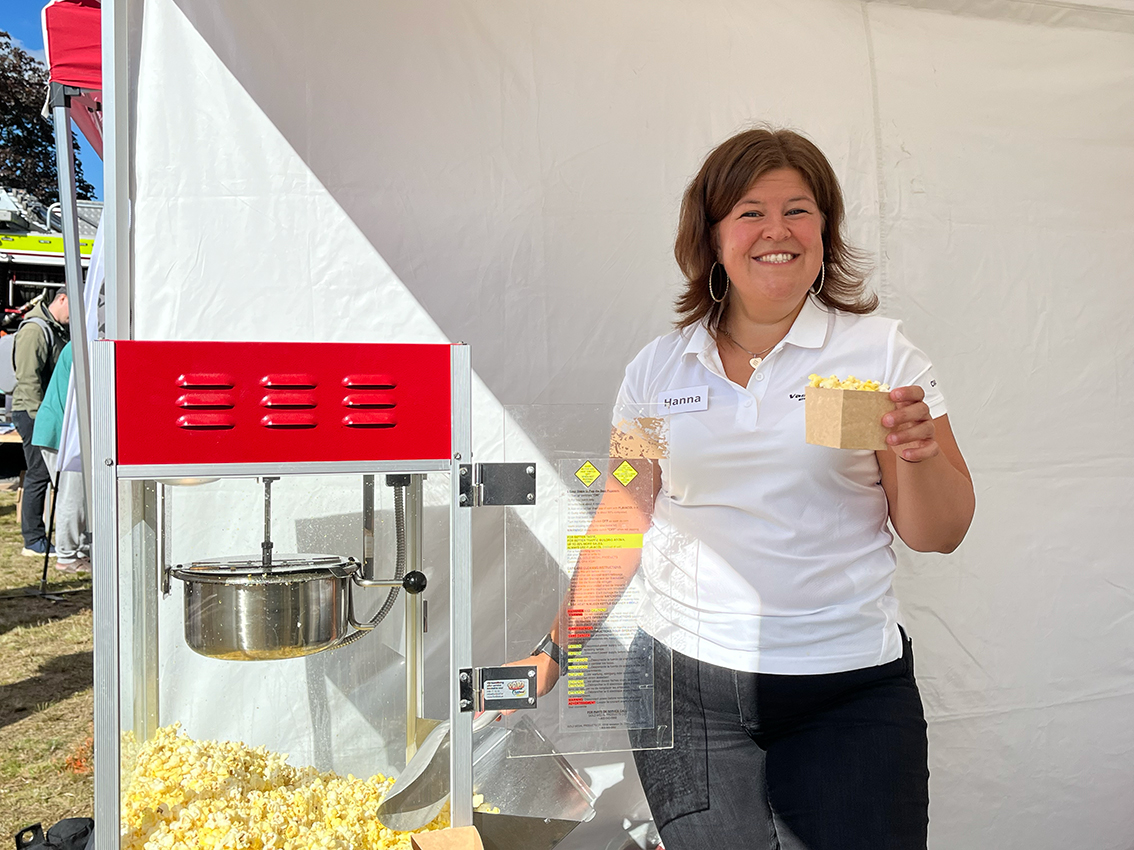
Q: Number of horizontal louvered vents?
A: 9